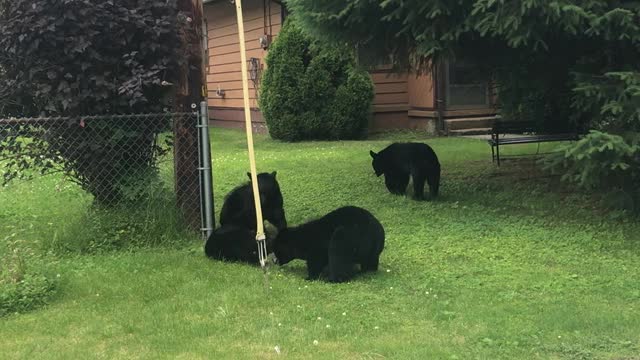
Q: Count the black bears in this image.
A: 4